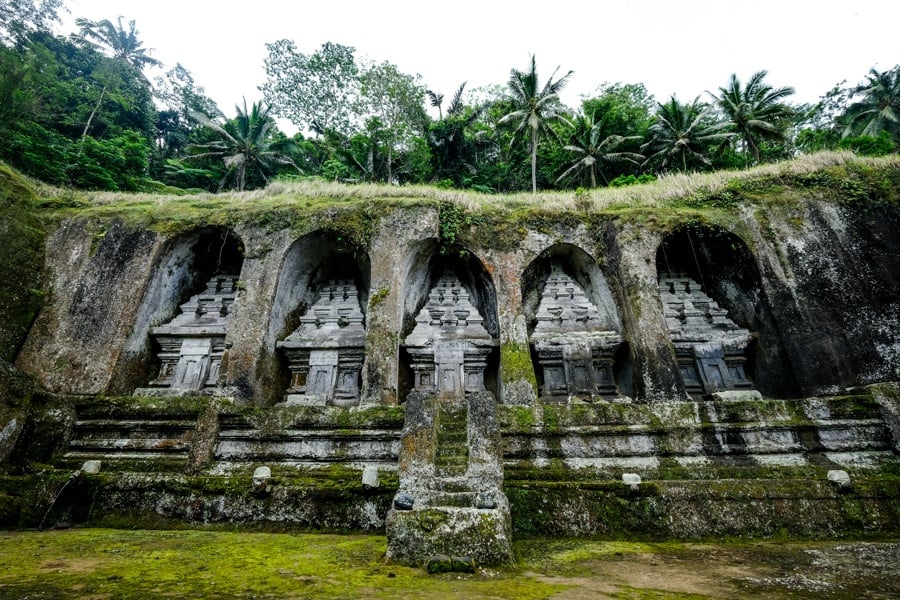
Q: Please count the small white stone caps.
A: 5